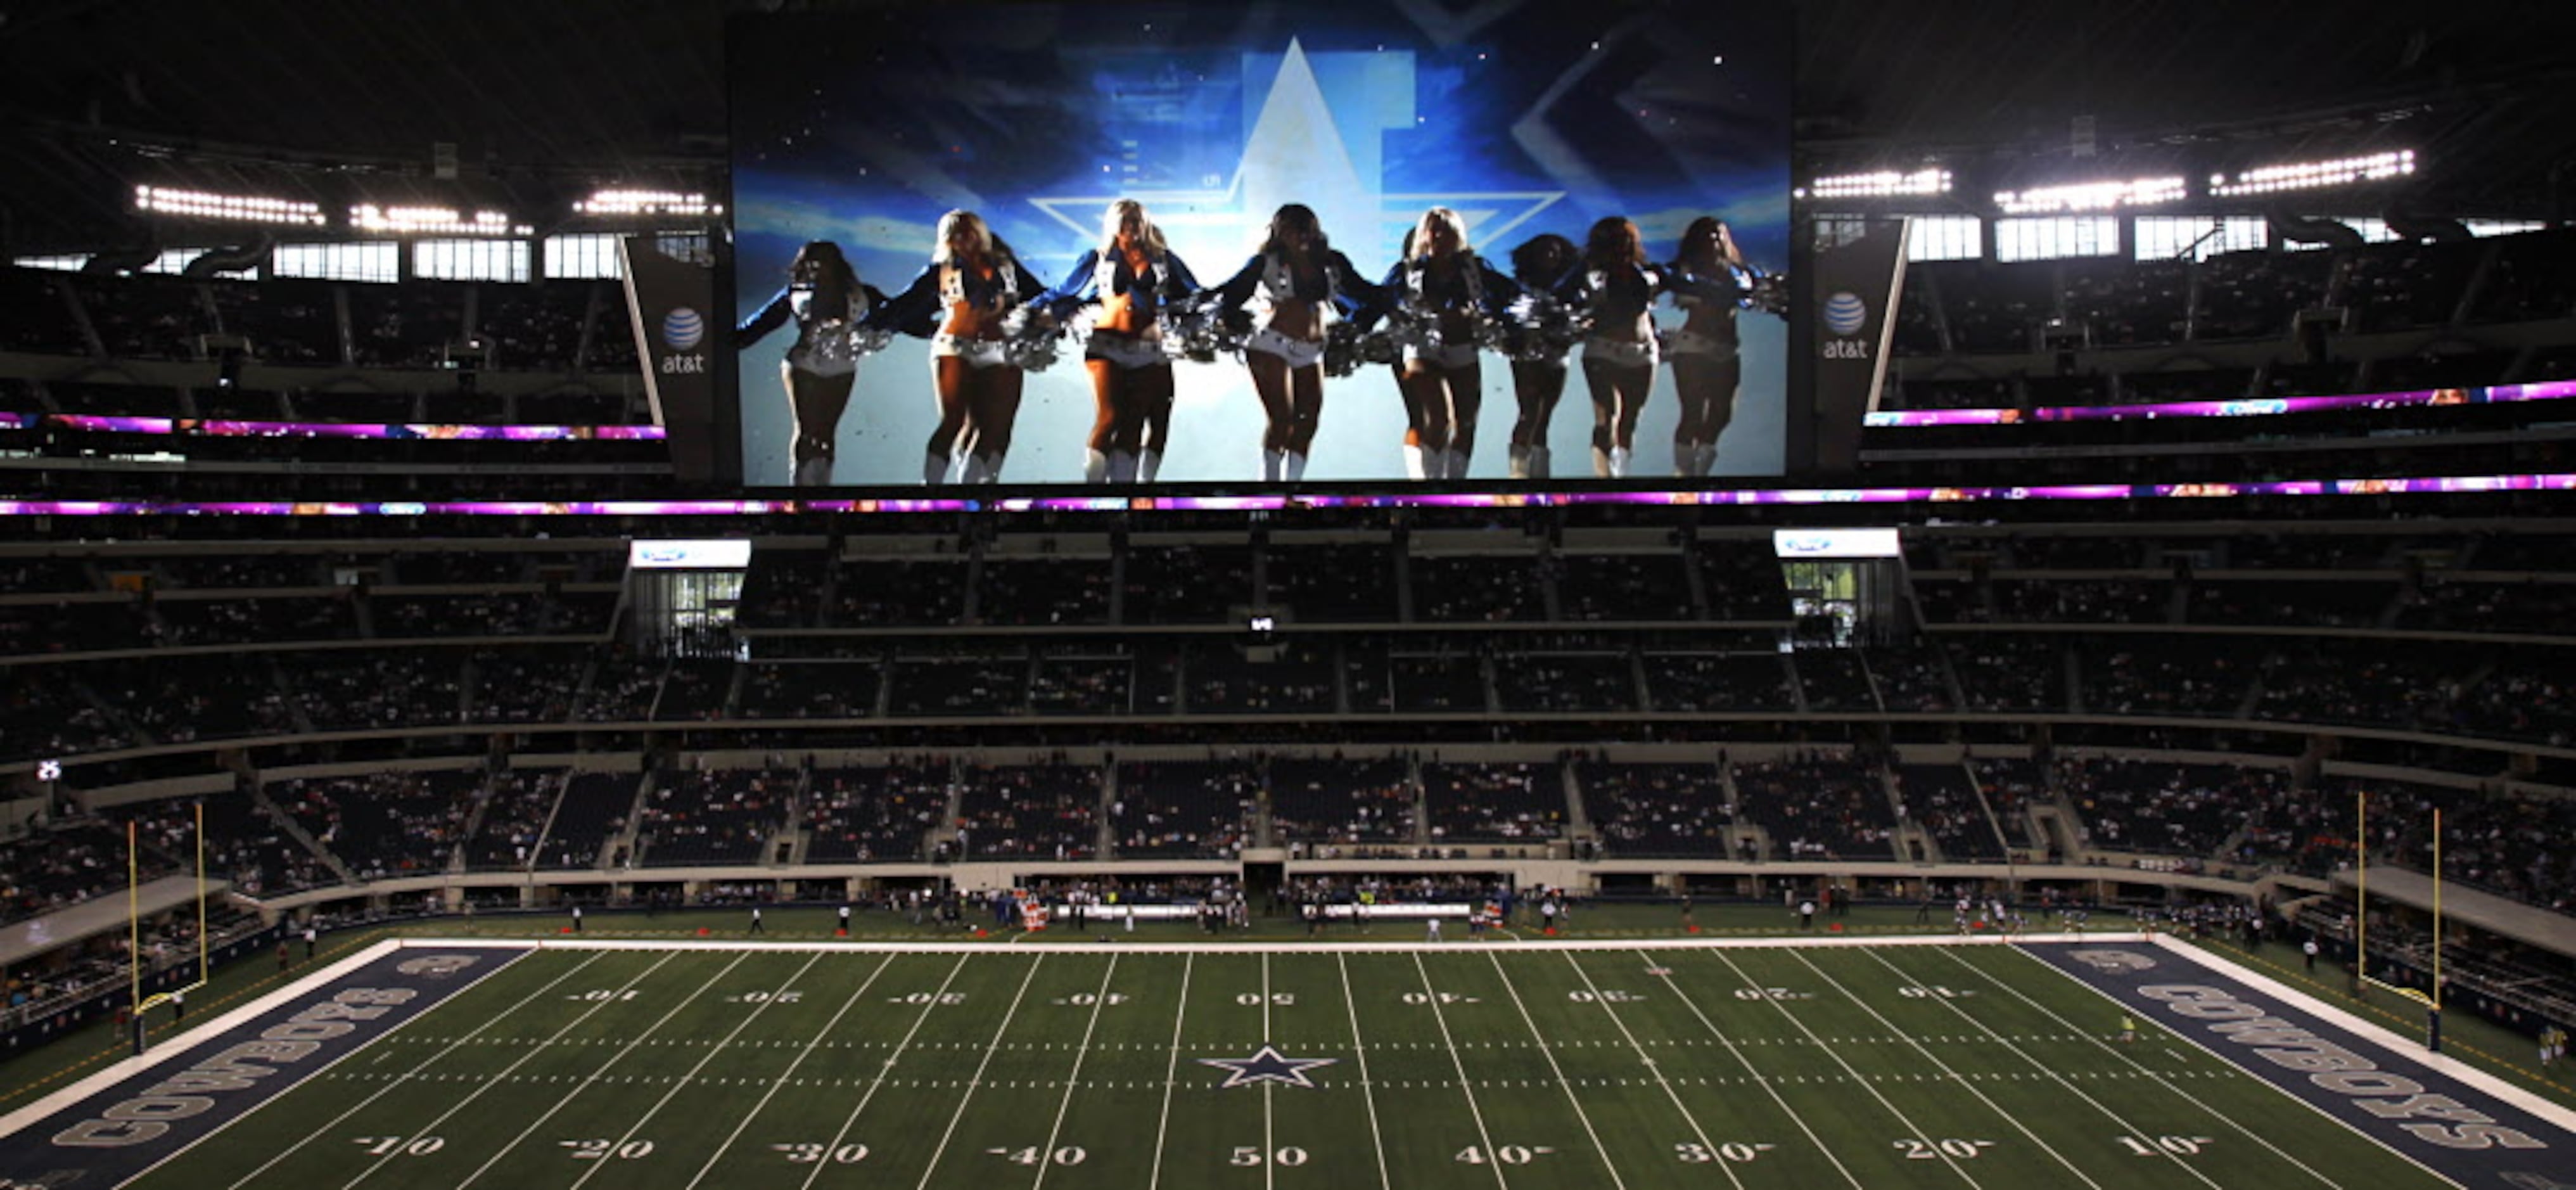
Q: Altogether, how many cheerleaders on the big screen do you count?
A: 8